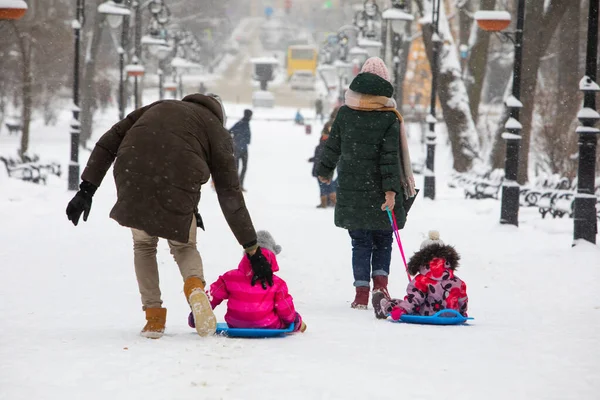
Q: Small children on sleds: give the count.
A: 2